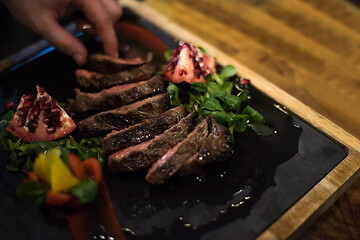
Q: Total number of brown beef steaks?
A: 8